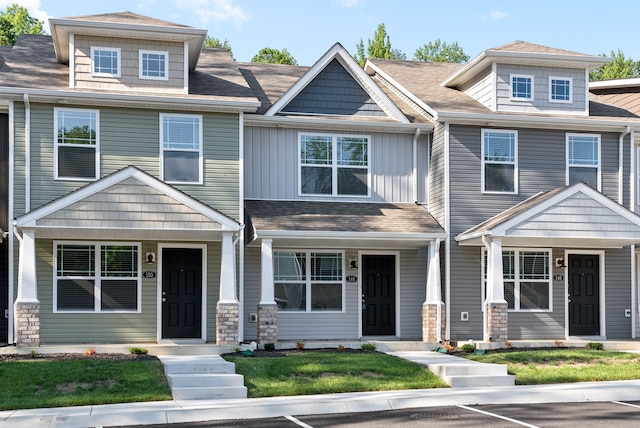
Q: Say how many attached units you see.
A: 3